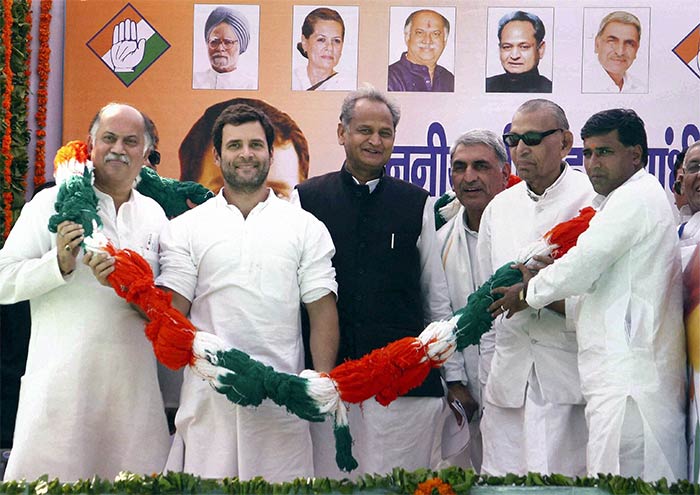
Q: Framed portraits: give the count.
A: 5